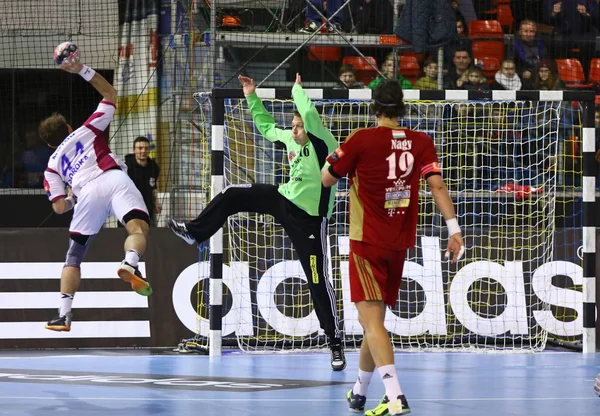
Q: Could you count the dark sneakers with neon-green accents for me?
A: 2